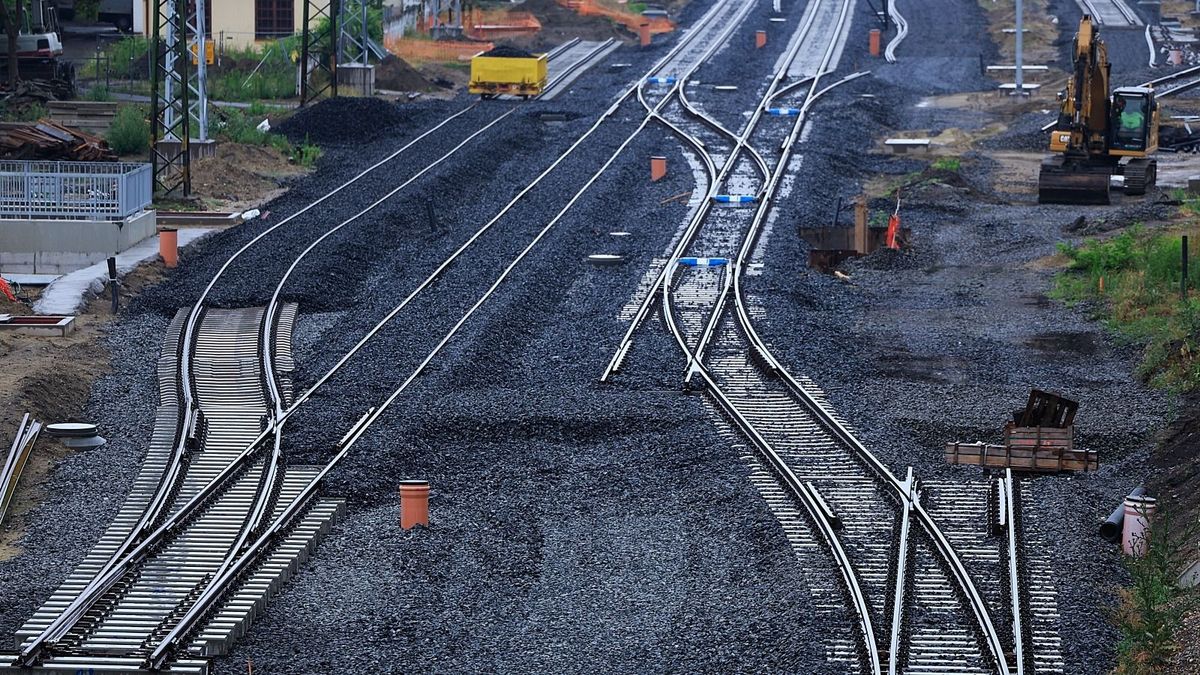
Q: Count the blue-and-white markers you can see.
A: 4